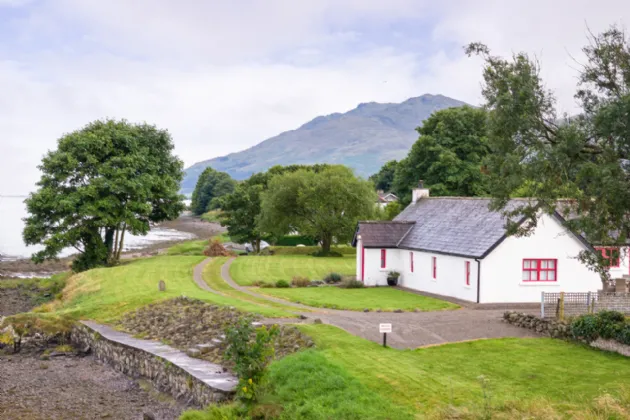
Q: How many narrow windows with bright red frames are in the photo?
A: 4